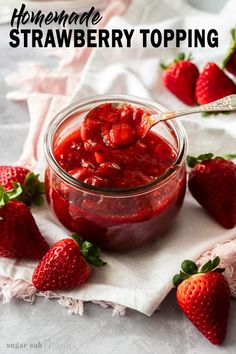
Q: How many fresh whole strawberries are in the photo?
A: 8